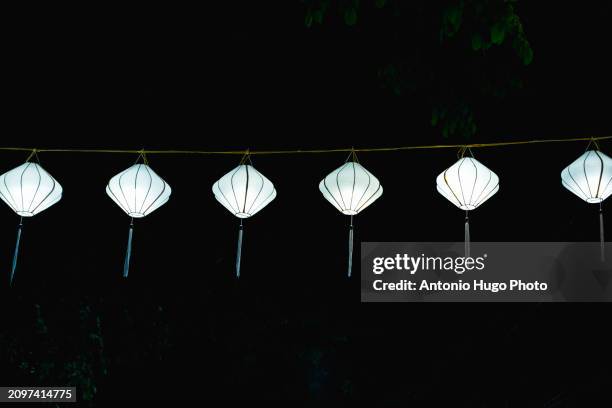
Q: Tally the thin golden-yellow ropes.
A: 1